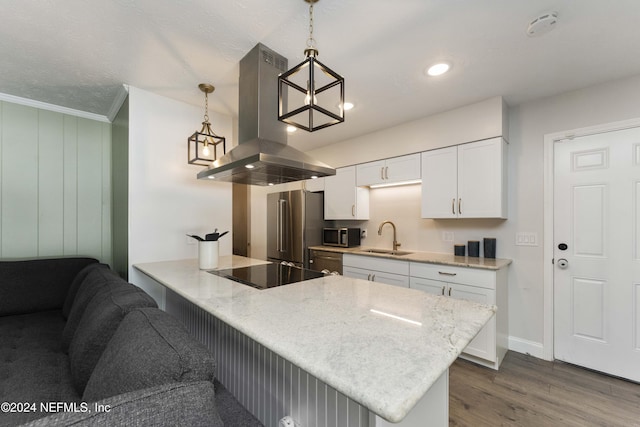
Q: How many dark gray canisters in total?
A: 3